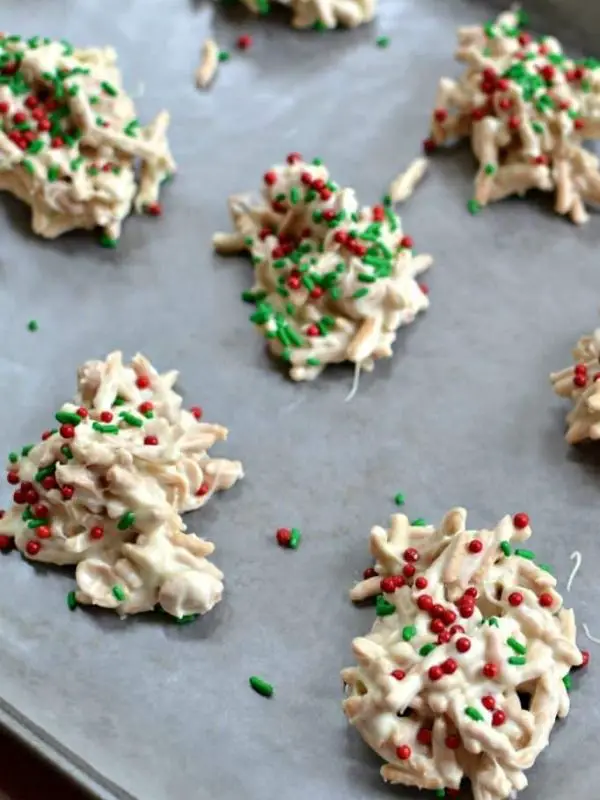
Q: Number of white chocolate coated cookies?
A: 7